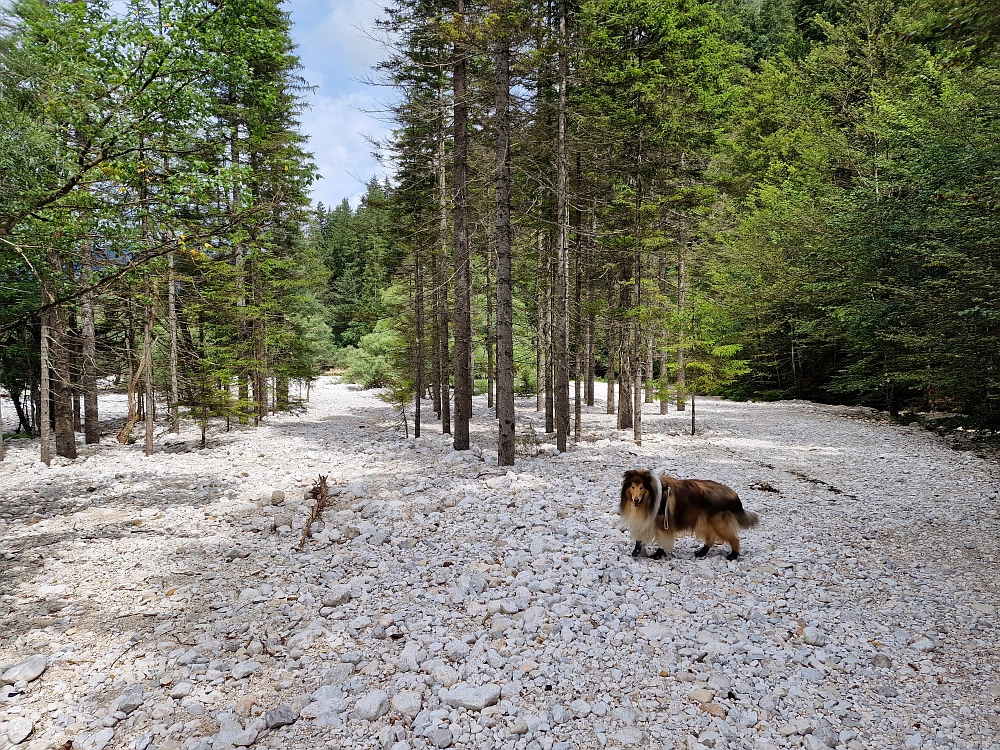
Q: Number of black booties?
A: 4